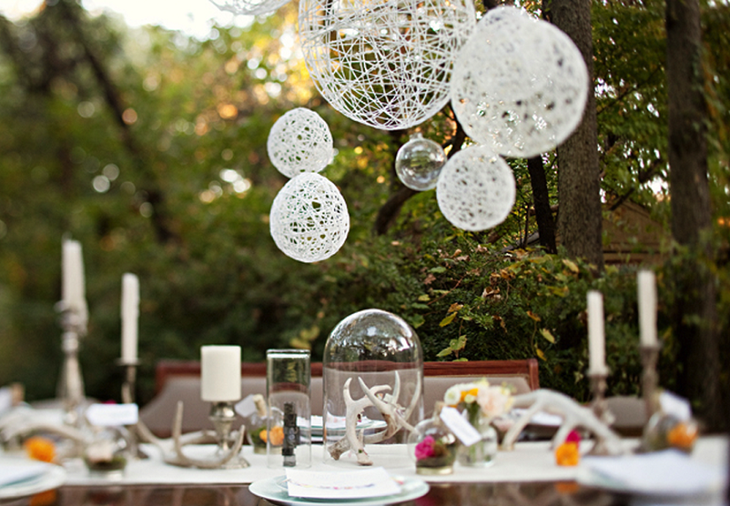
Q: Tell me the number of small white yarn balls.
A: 3